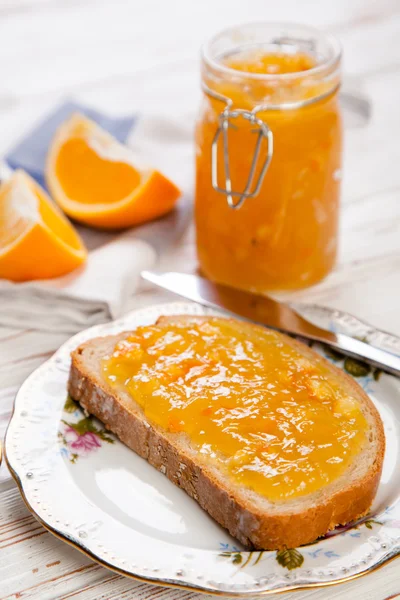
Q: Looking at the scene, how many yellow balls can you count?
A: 0